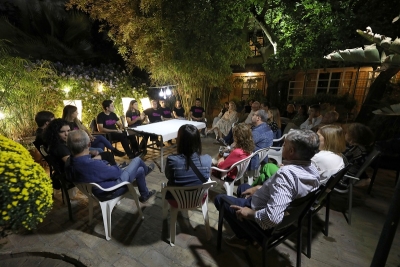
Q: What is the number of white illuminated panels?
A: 3